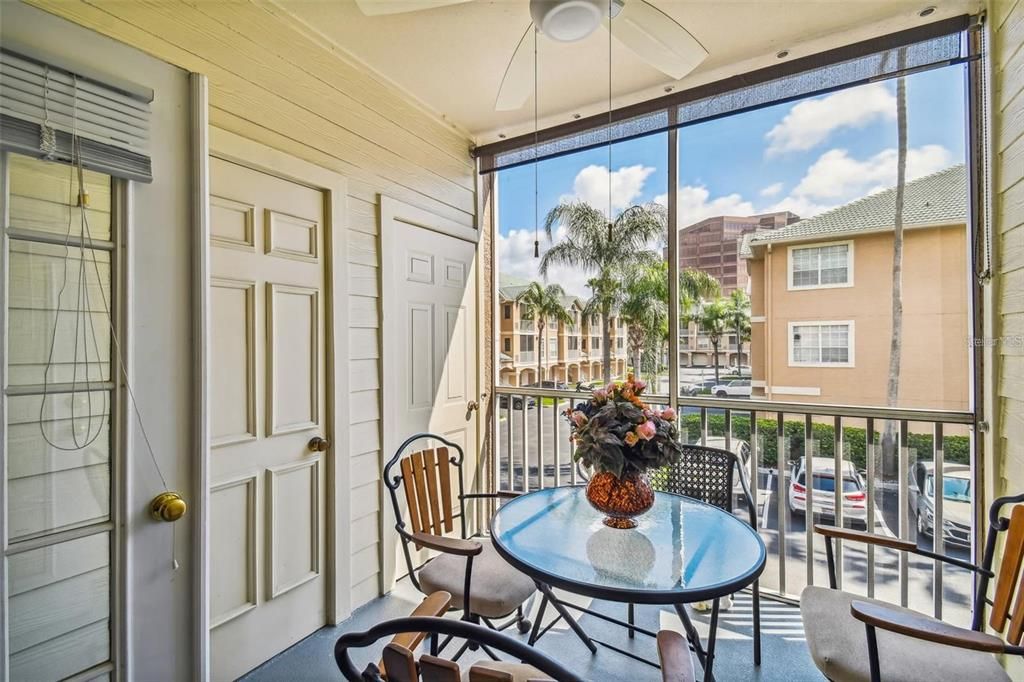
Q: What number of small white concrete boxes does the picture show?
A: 0